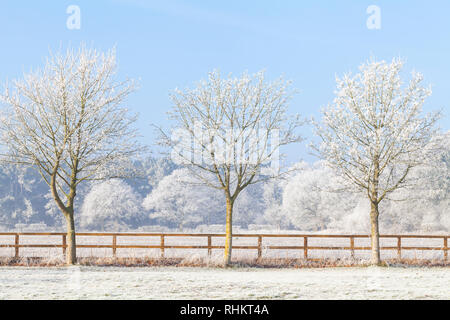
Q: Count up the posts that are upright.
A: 10